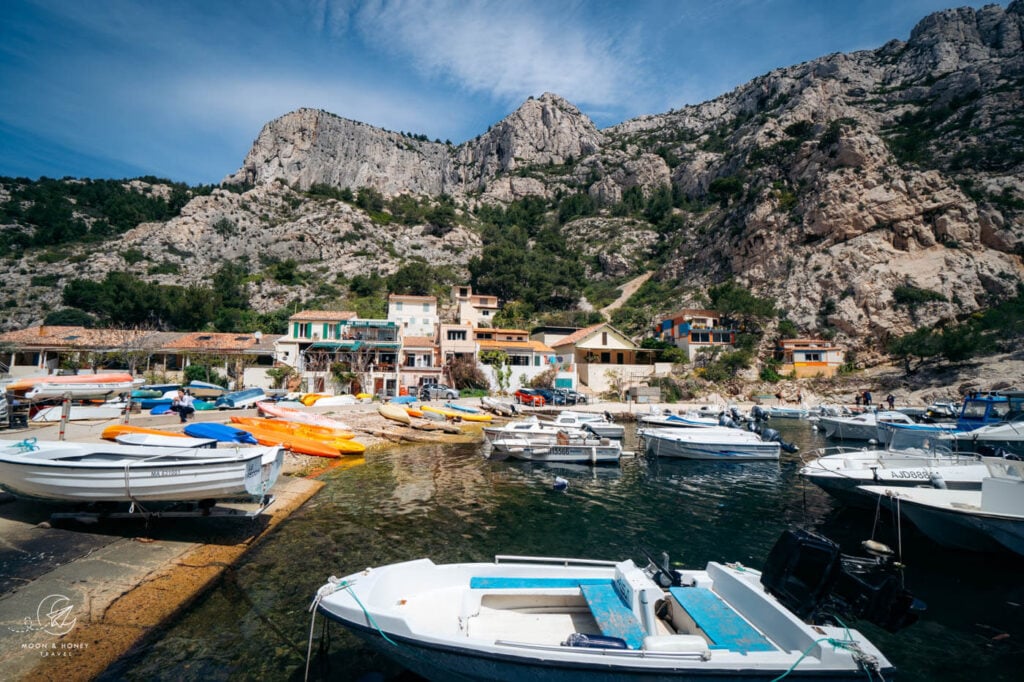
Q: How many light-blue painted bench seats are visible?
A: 3